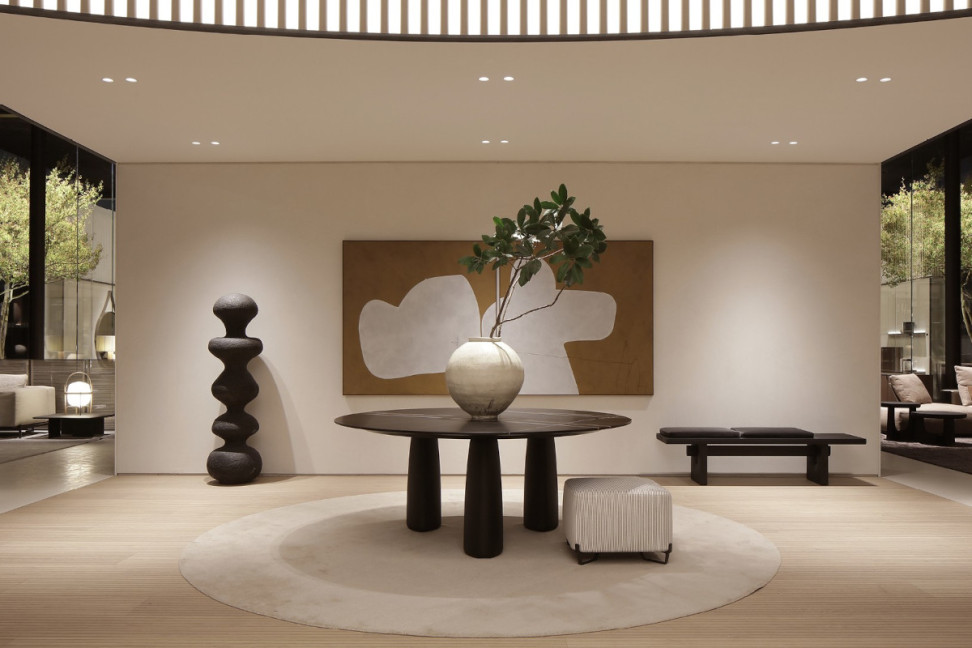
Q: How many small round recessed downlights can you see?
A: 12